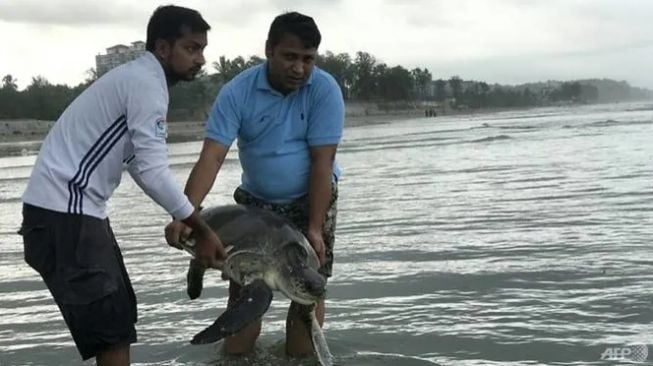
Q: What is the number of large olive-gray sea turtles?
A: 1